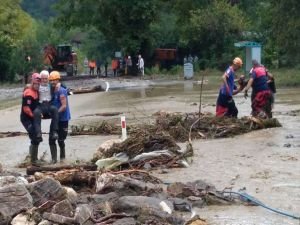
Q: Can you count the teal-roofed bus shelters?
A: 1